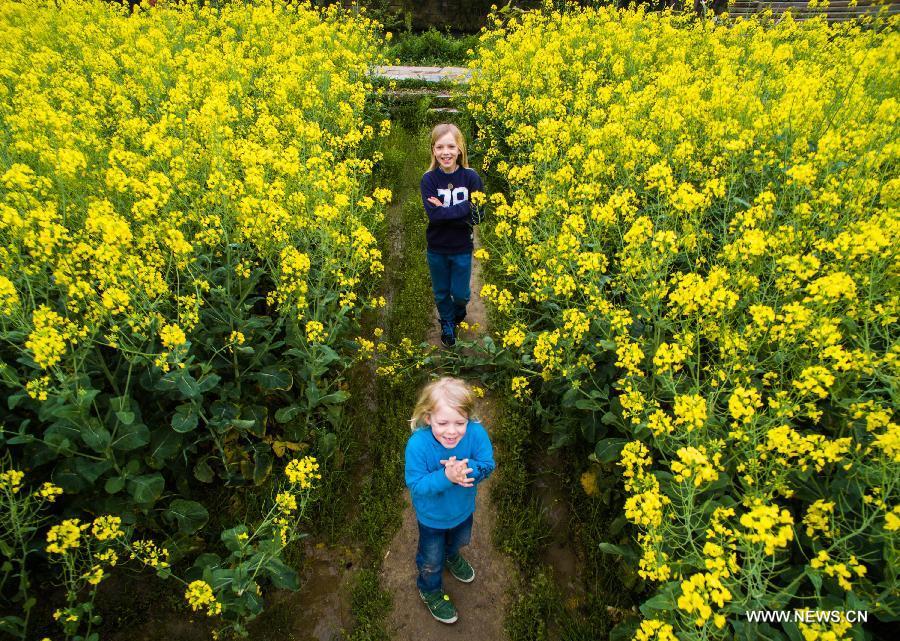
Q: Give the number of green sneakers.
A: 2